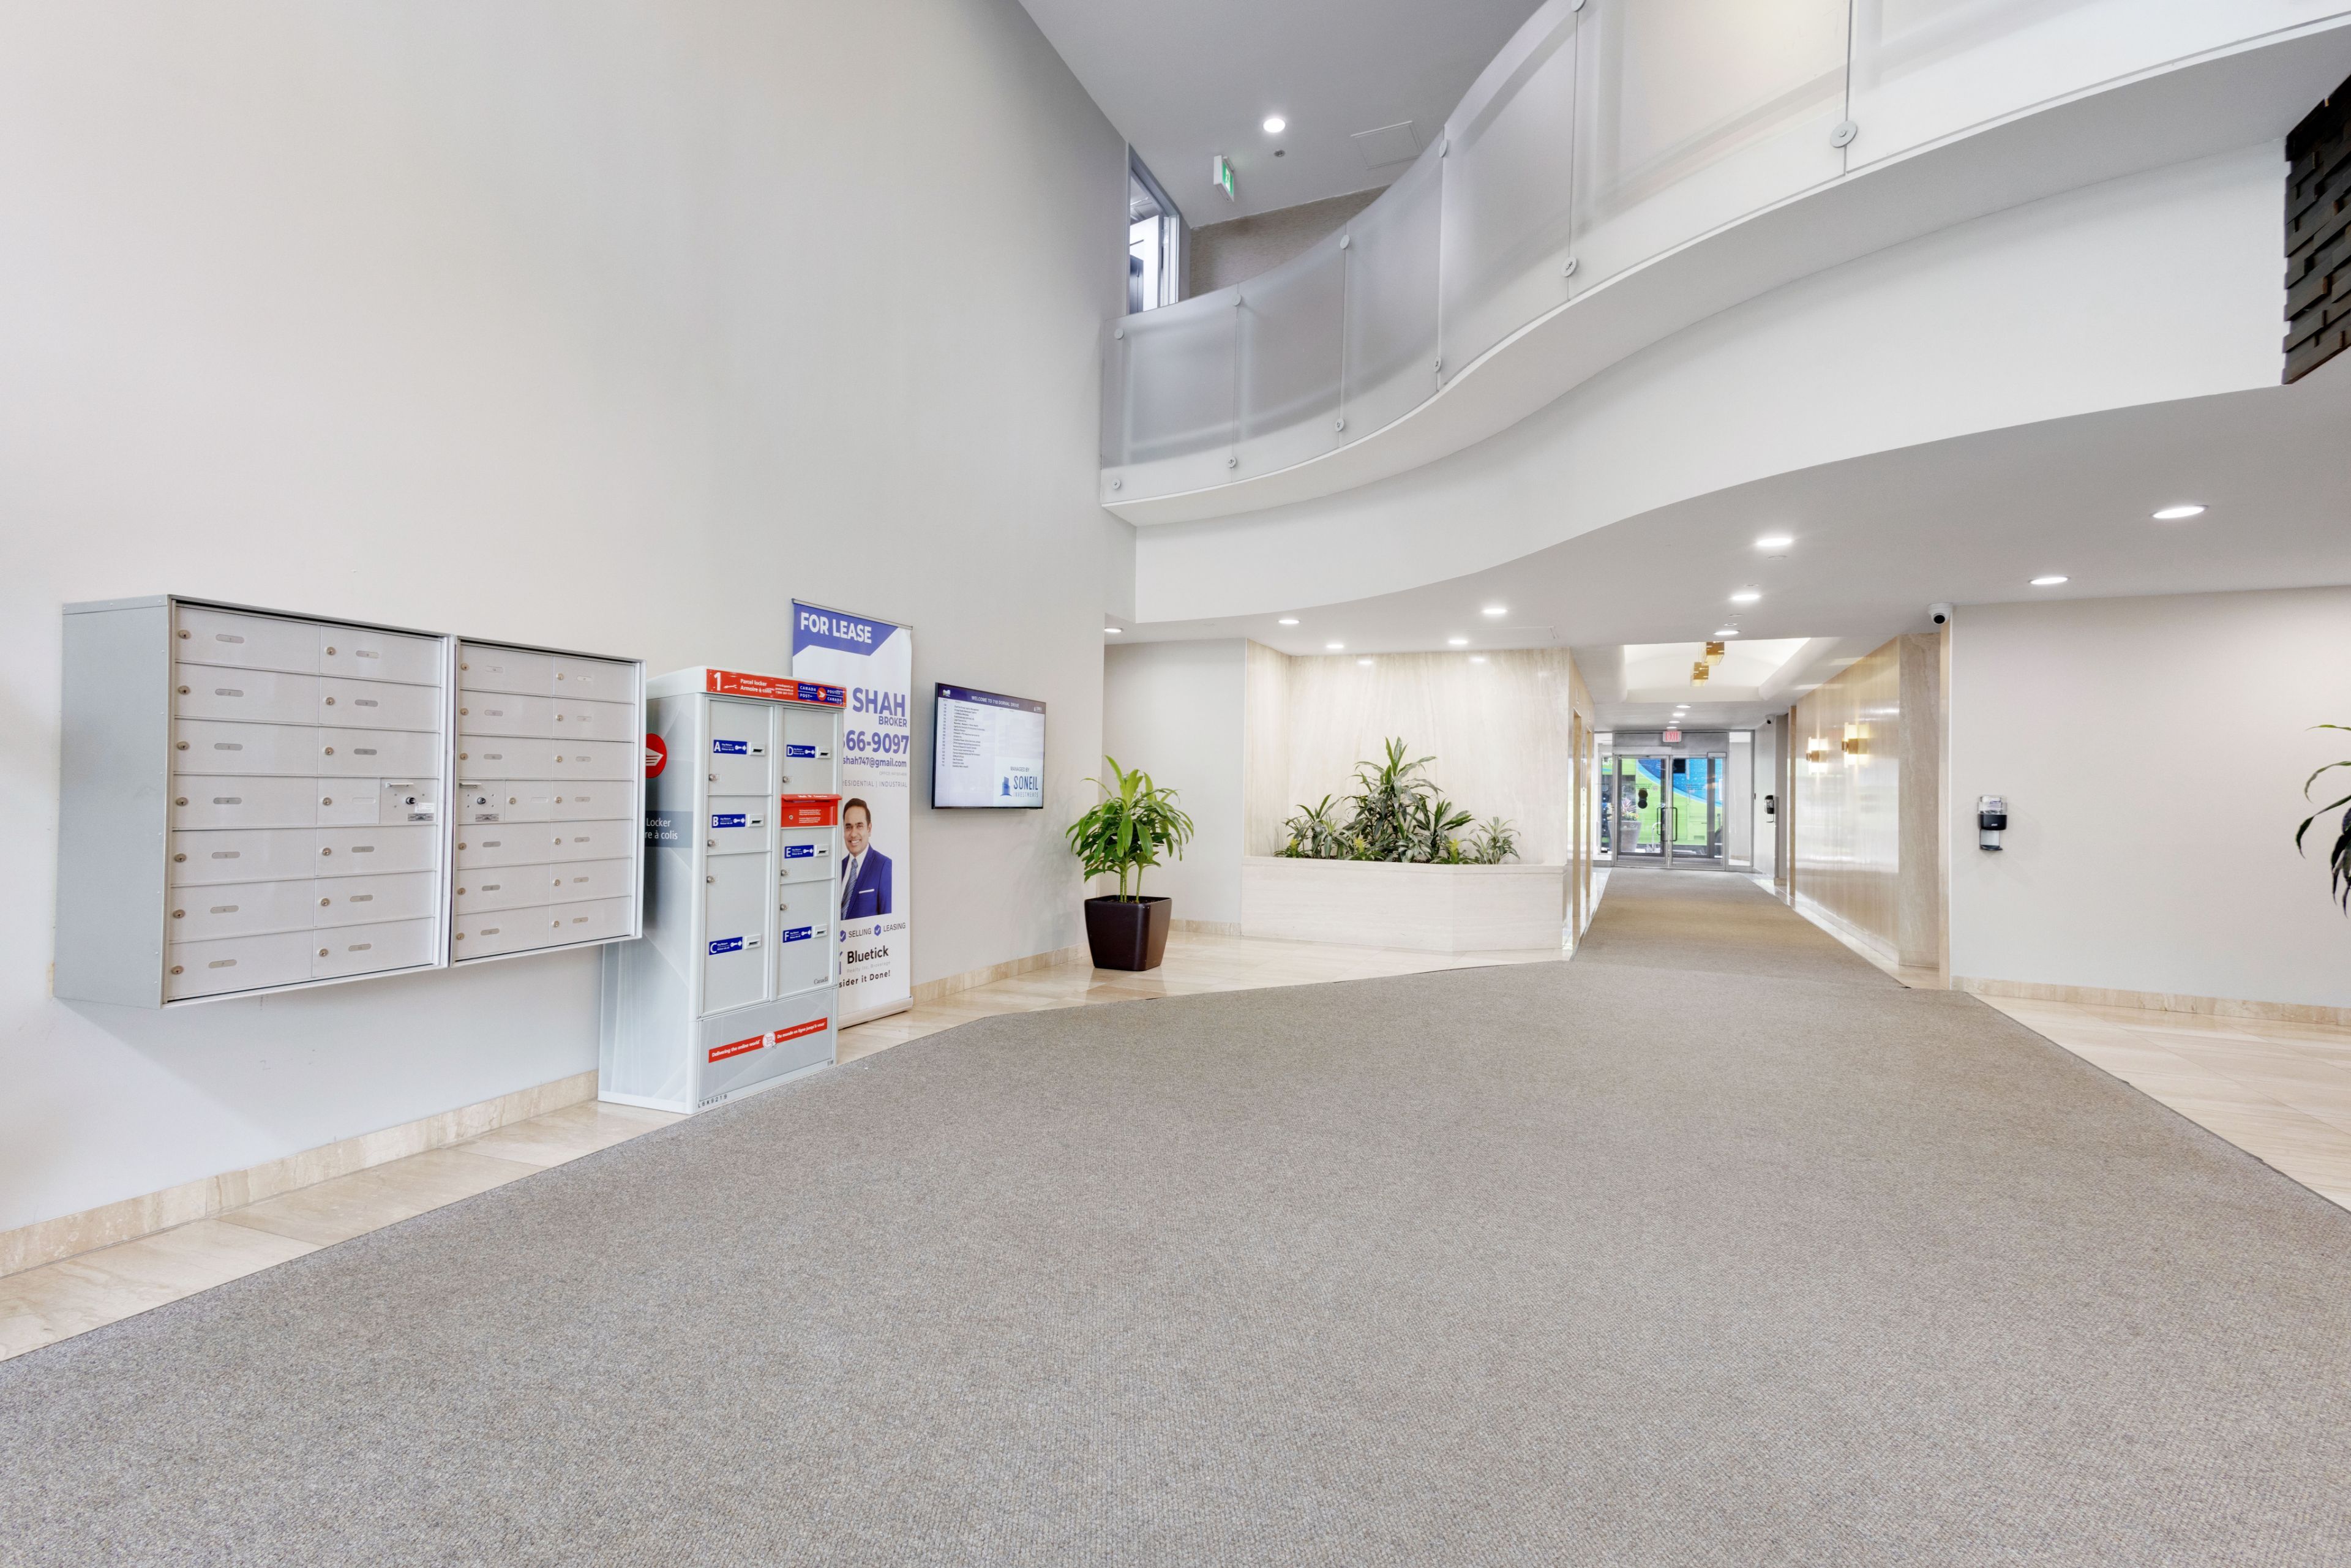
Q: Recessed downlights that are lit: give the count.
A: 15